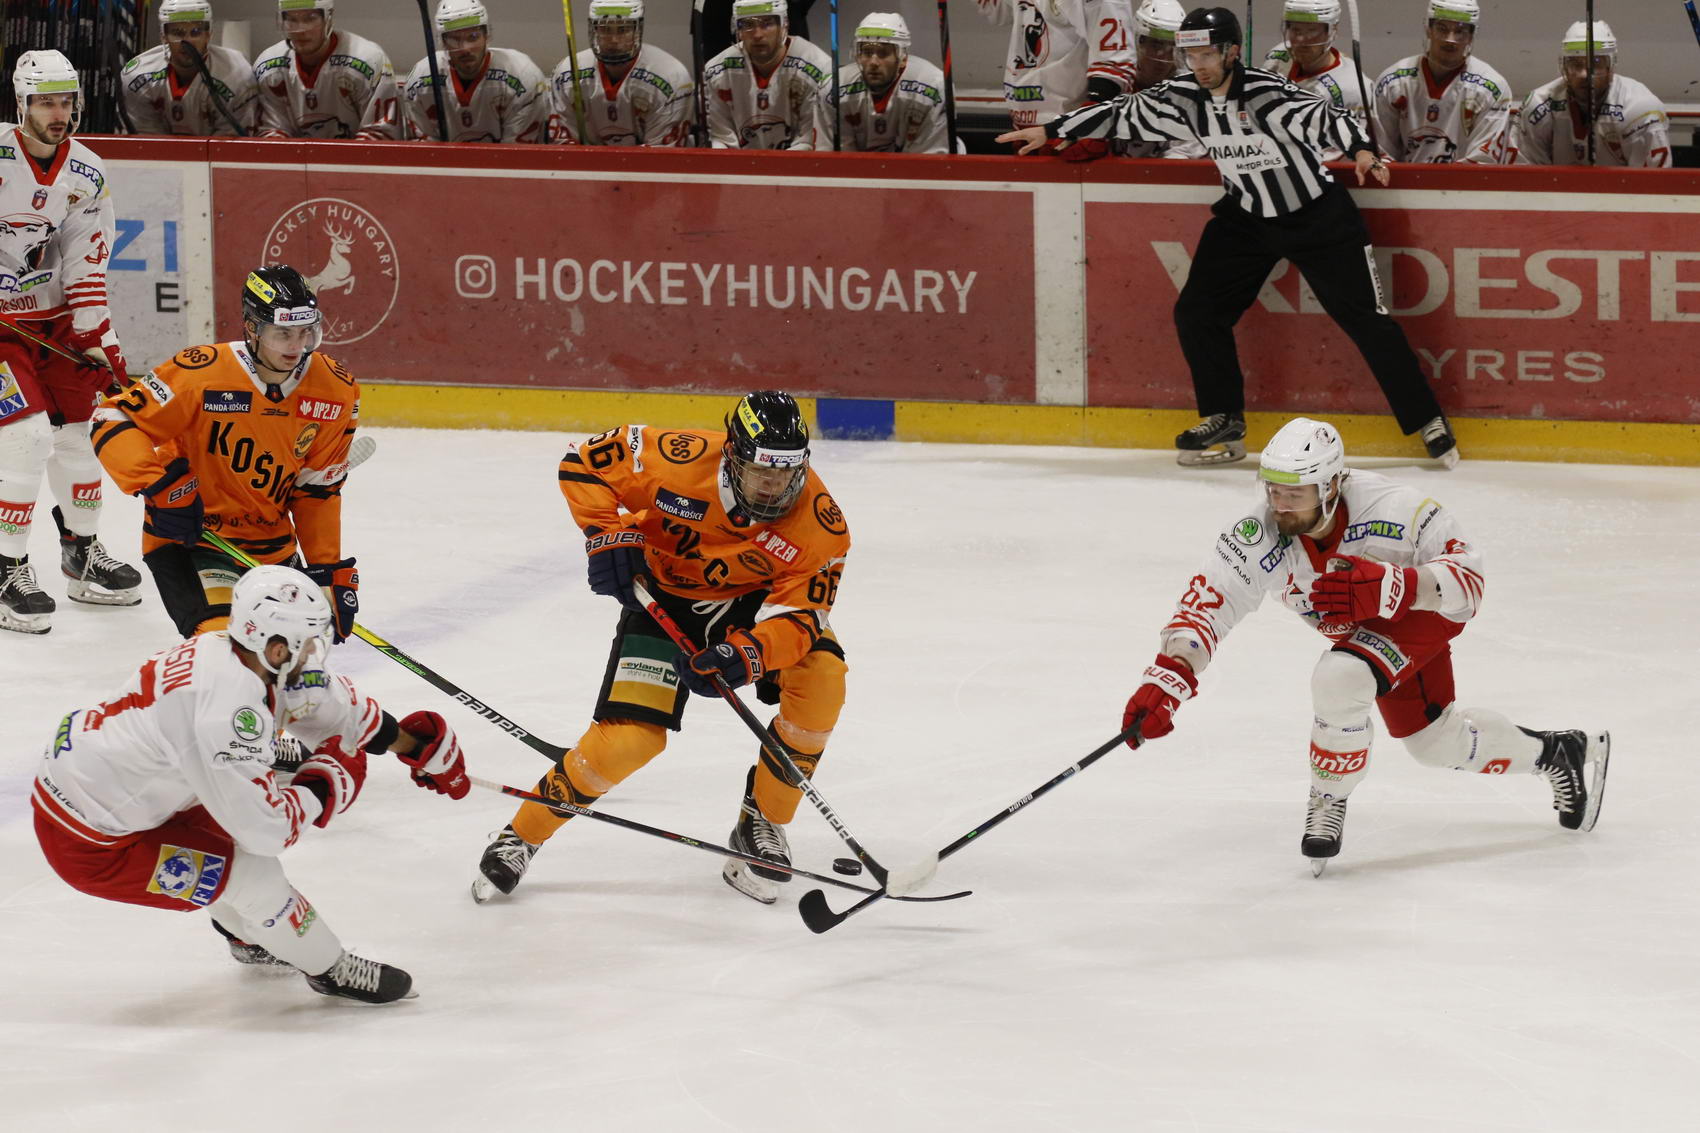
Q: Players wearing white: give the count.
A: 14